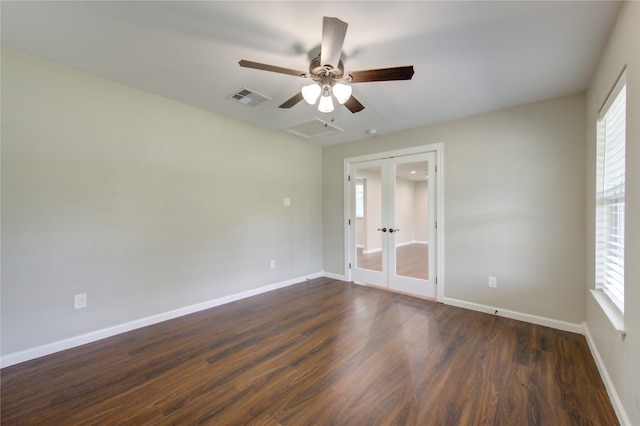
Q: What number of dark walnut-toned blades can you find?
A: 4